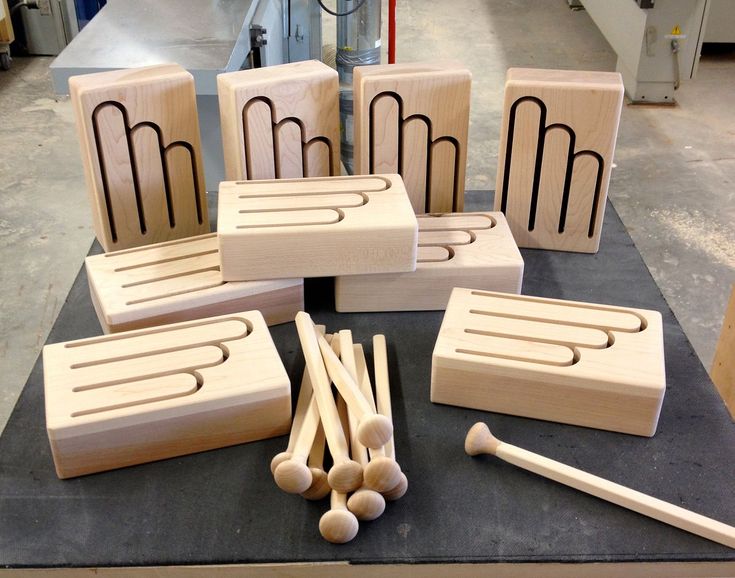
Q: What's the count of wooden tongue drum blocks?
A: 9